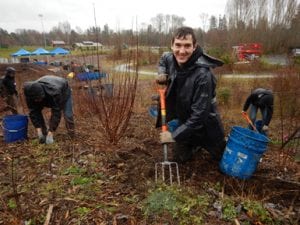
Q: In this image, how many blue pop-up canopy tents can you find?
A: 3